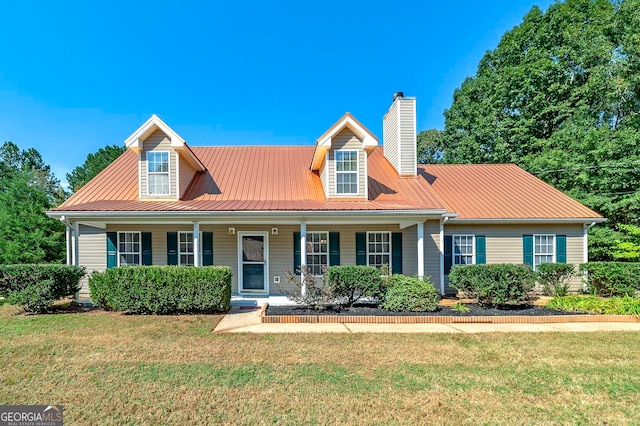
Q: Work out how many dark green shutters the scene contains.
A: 12